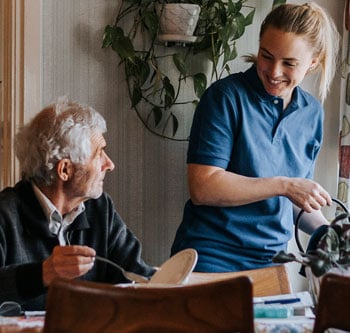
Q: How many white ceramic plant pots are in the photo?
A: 1